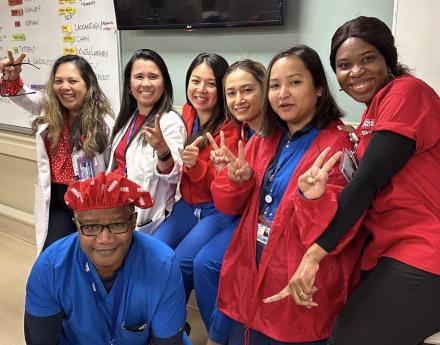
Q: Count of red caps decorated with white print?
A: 1